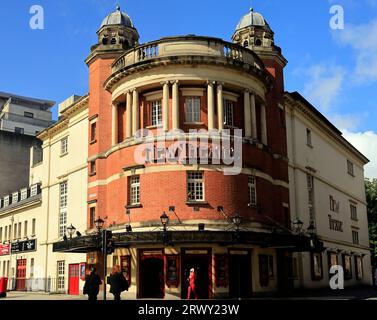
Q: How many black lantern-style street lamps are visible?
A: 6